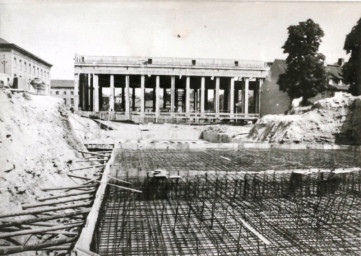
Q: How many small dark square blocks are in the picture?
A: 3